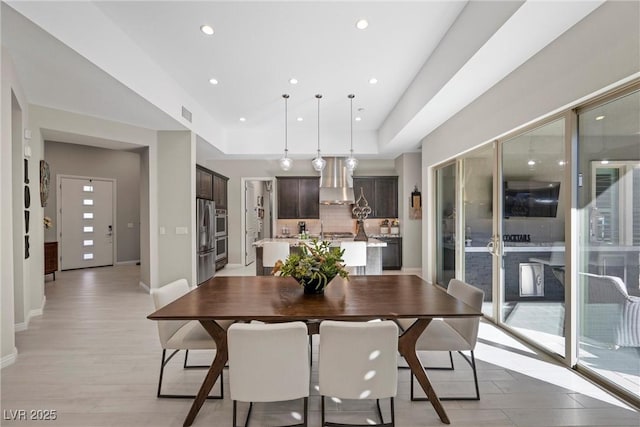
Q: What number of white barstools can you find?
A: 3